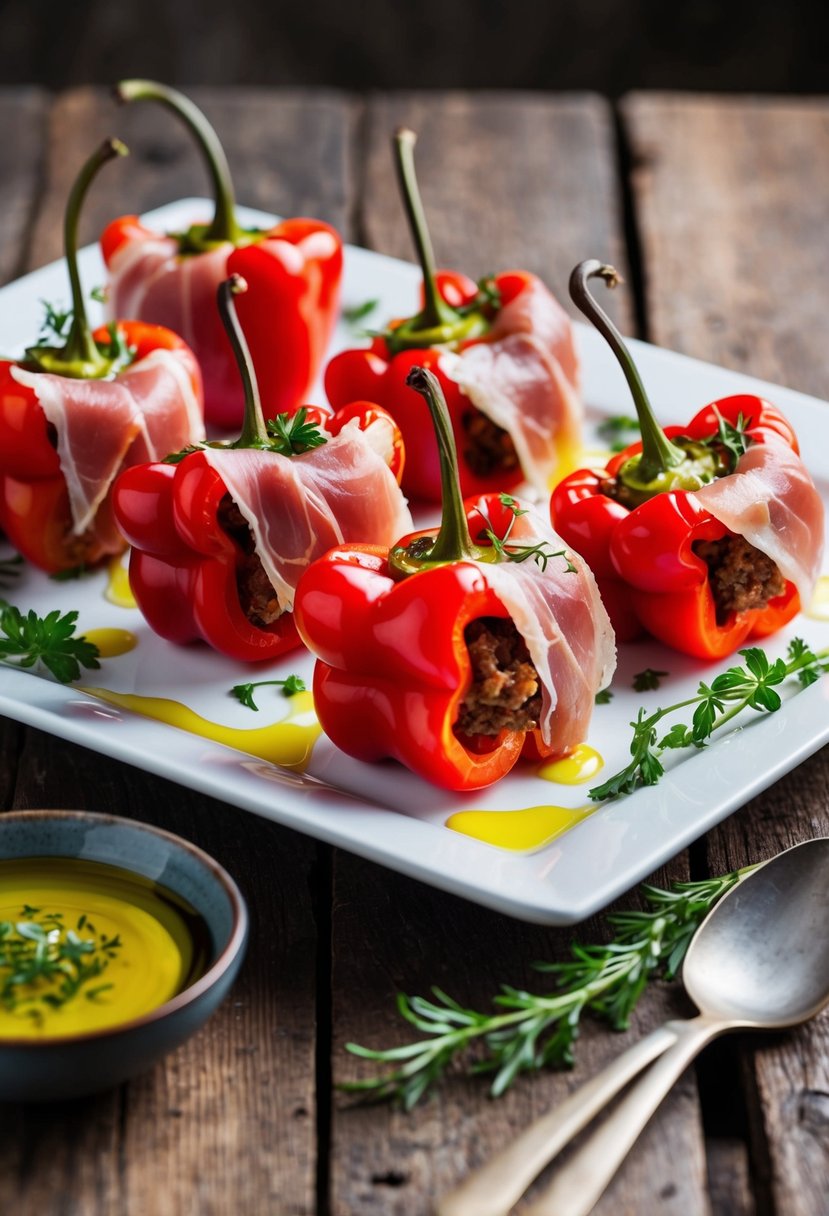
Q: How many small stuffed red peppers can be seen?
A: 6